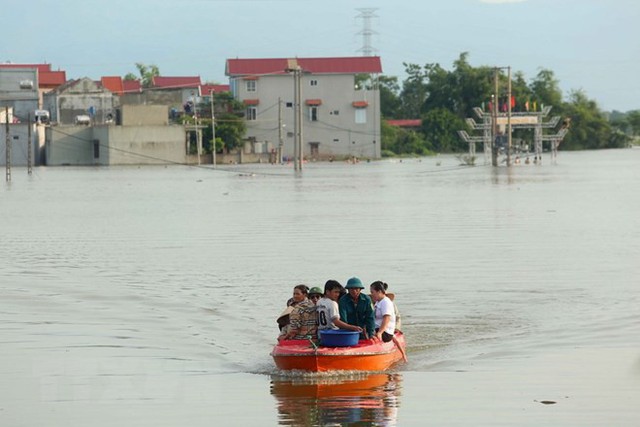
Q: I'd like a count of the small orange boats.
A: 1